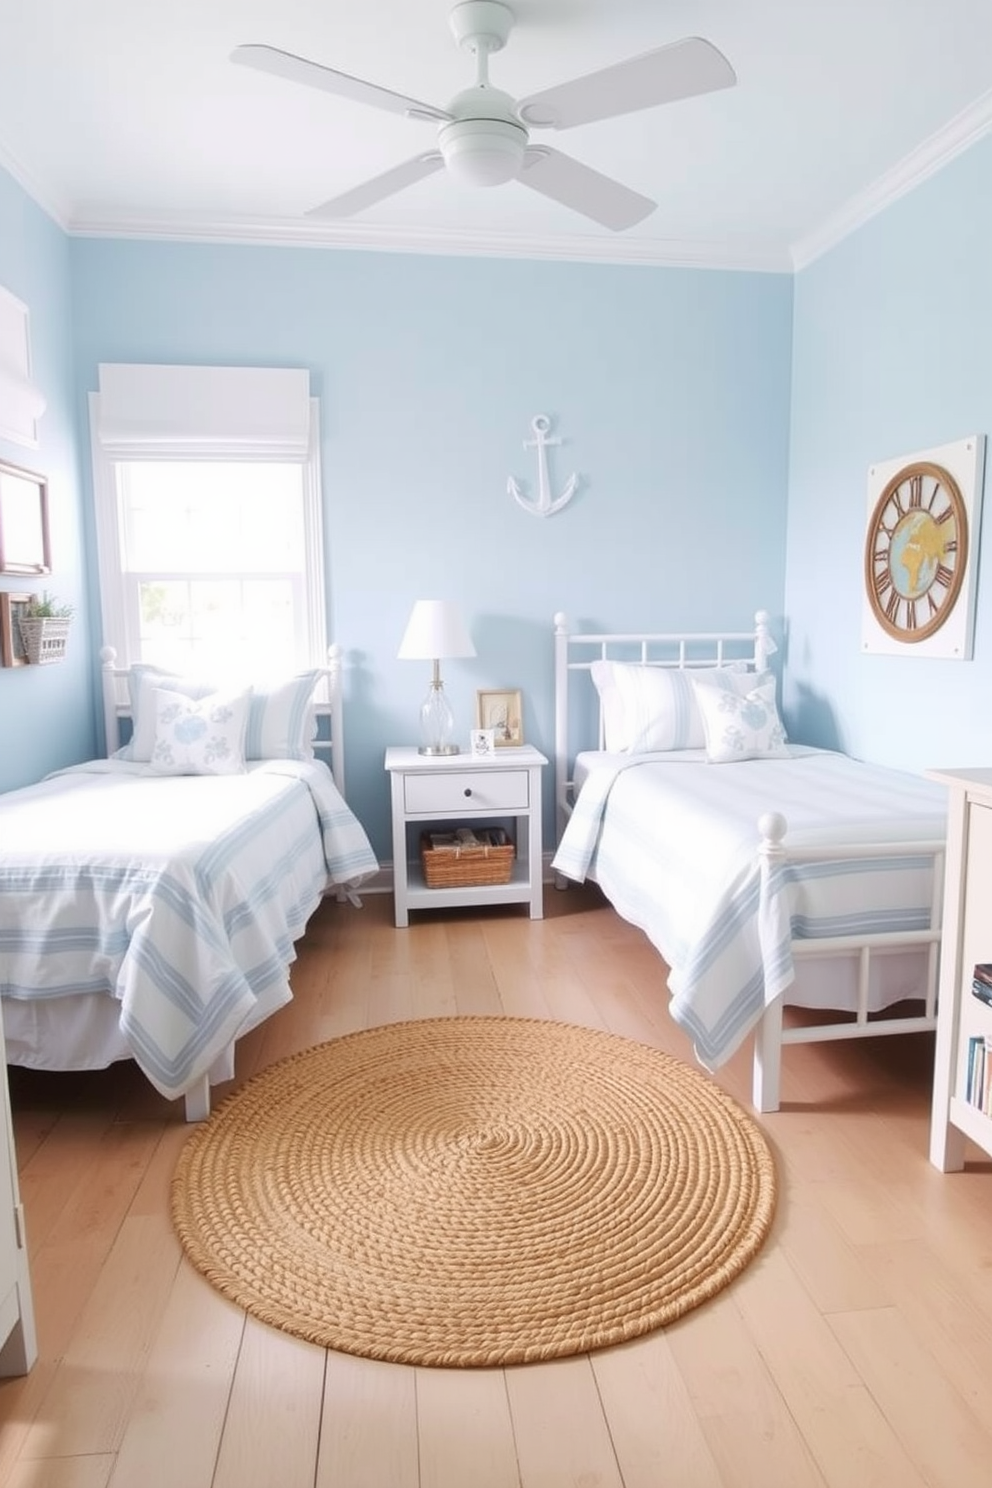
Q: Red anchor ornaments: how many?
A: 0